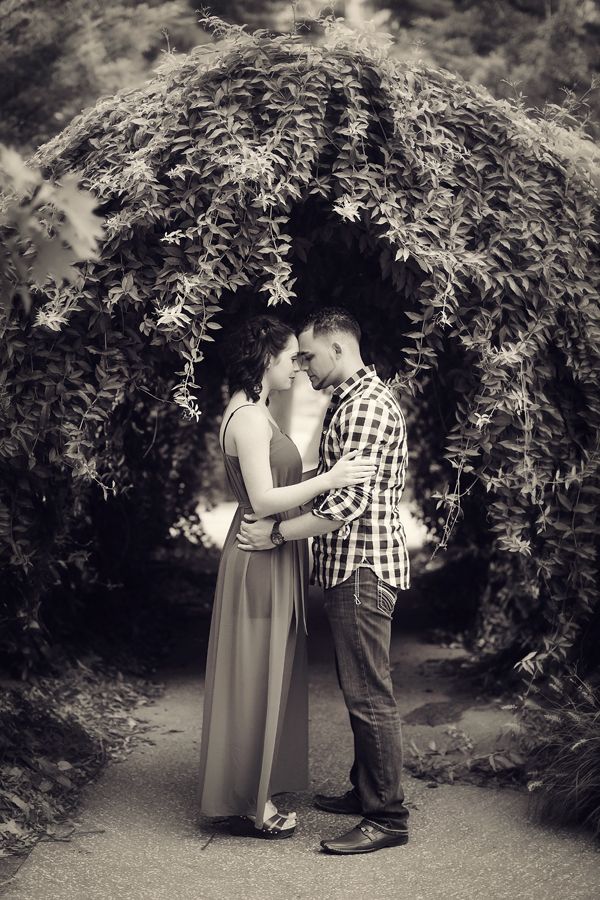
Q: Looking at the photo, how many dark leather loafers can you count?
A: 2